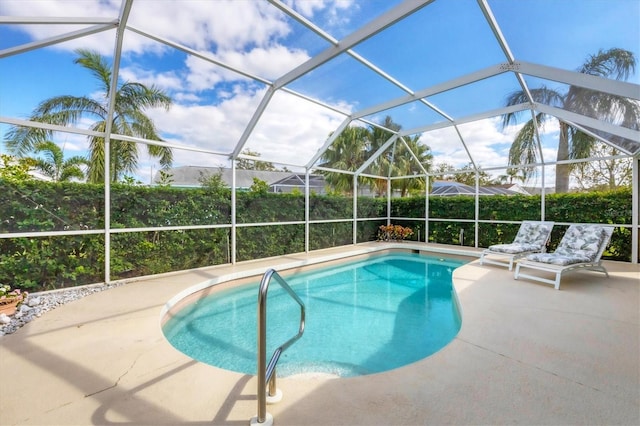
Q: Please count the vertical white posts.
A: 9